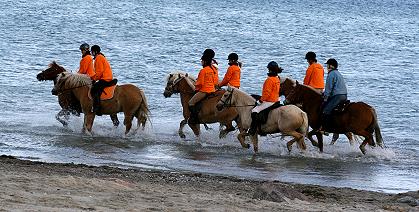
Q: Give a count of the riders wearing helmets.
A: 7